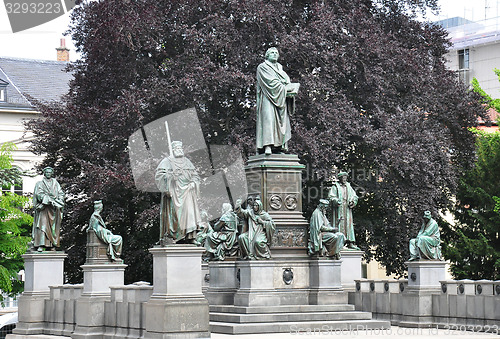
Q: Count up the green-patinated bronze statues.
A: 10